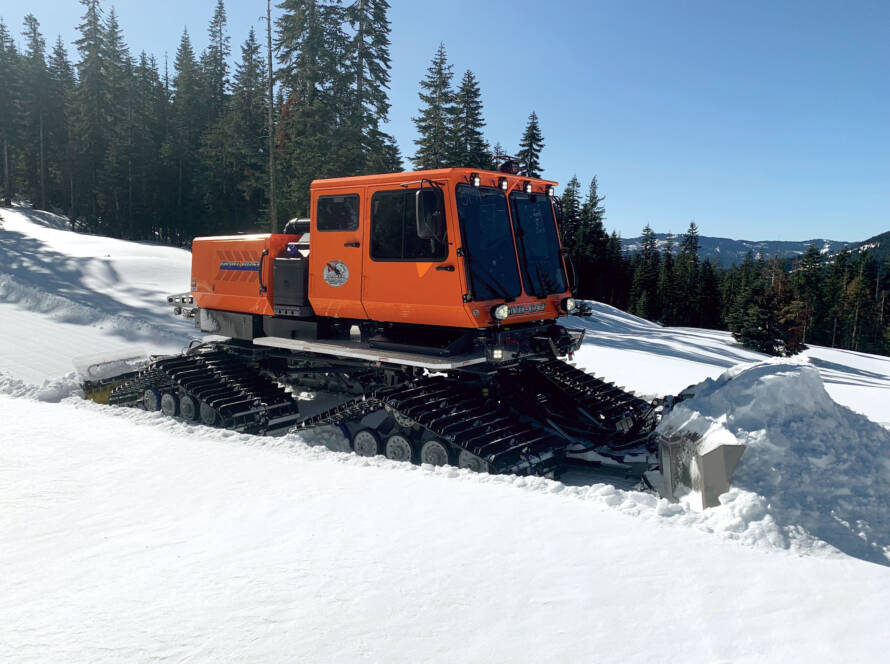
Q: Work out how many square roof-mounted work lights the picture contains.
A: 4